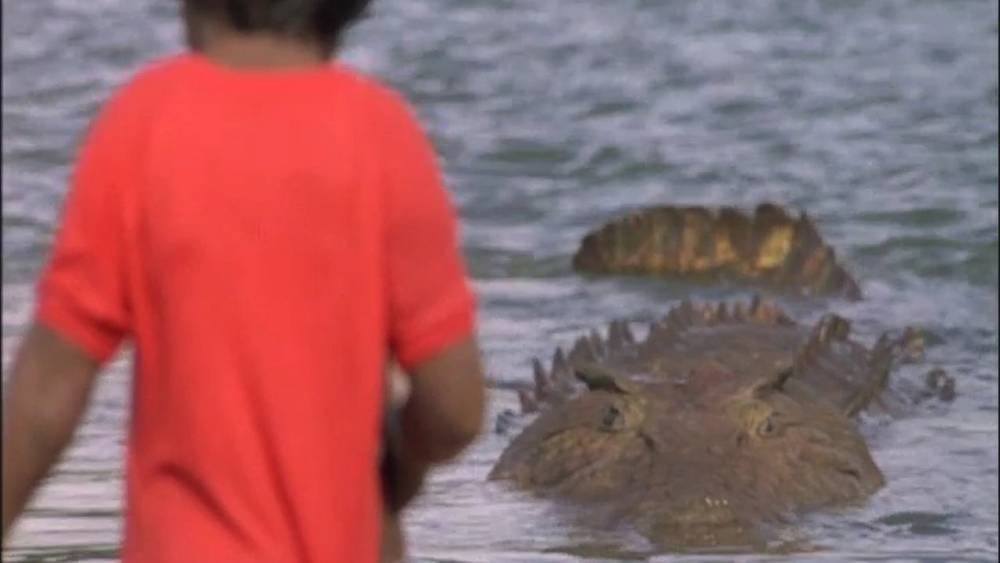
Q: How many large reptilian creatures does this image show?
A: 1